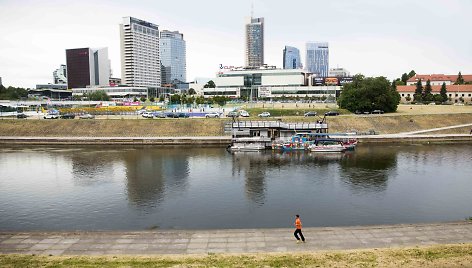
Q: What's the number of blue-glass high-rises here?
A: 3